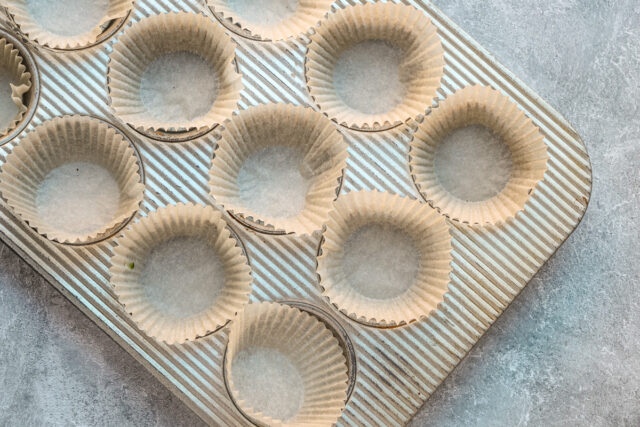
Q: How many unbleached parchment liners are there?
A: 11